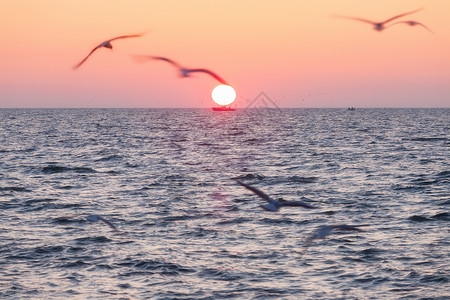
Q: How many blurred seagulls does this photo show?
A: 7